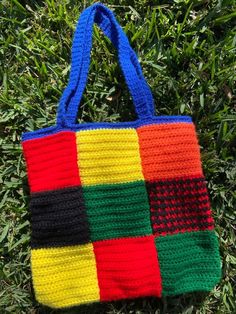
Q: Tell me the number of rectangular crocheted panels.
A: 9